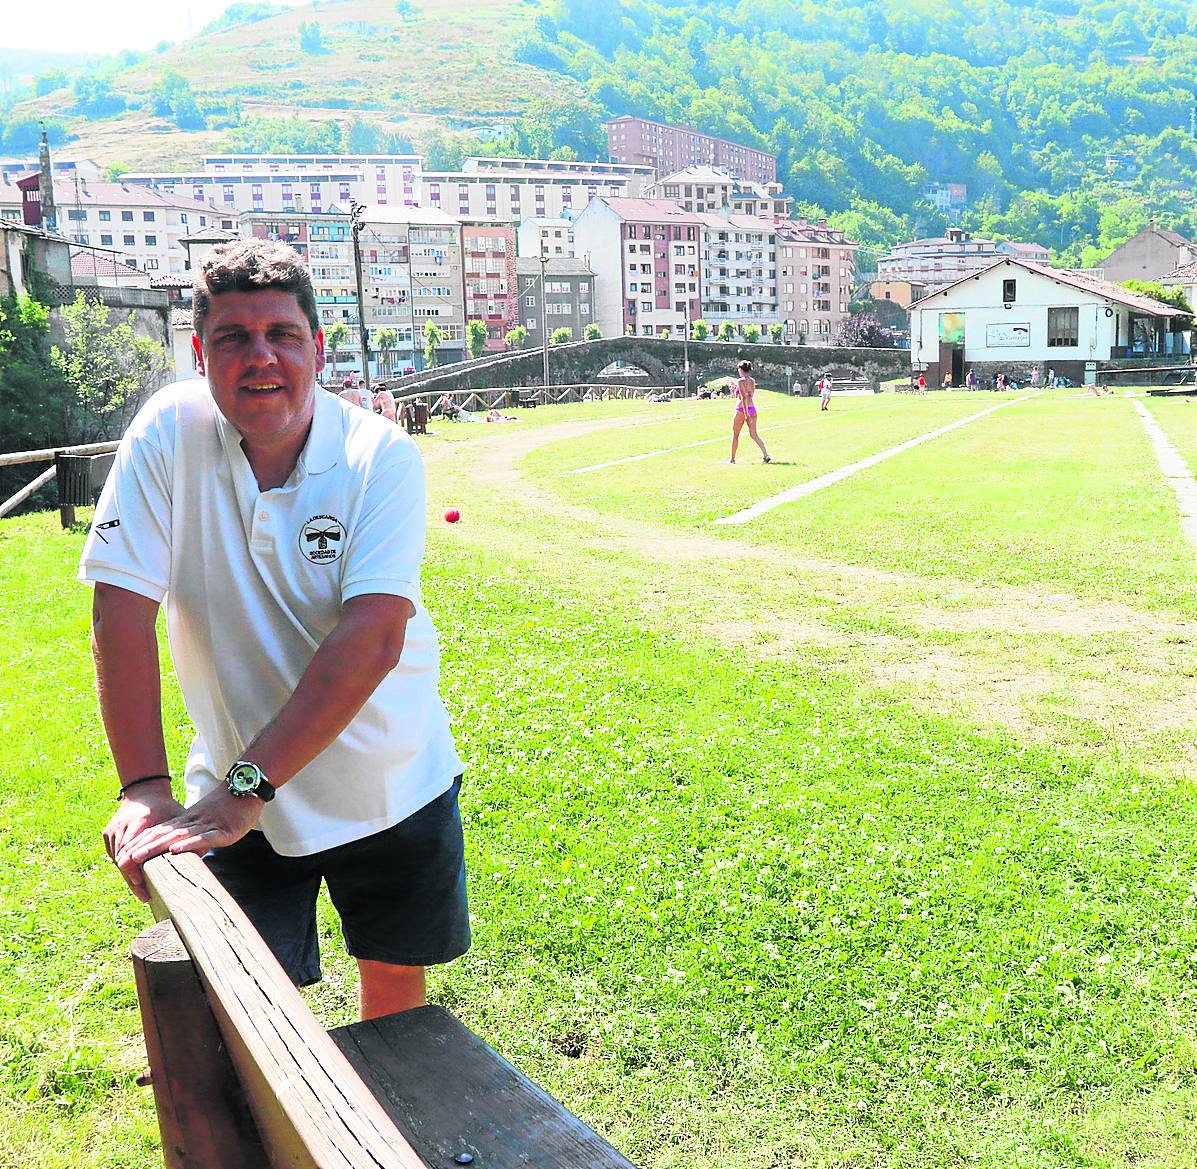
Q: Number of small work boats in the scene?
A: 0